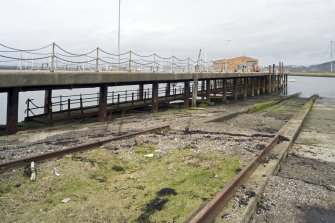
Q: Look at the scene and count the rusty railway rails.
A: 2